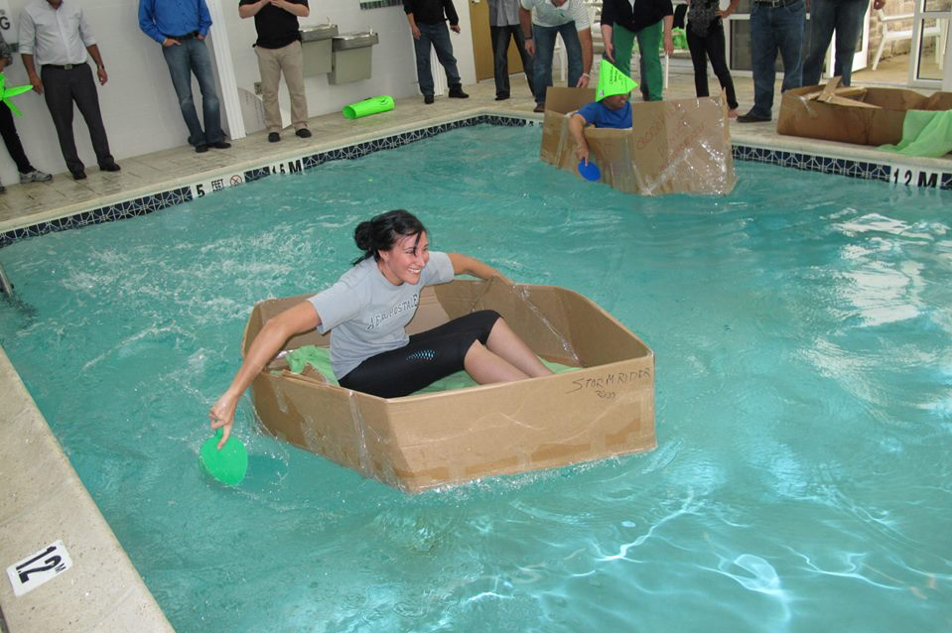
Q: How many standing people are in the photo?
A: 11